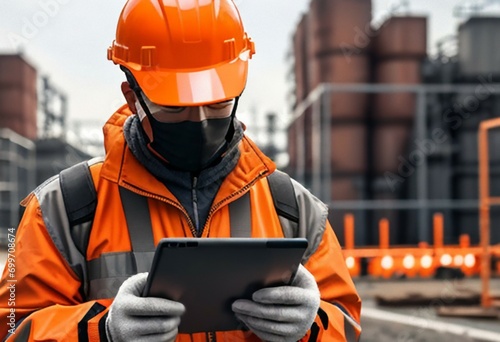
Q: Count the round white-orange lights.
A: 7